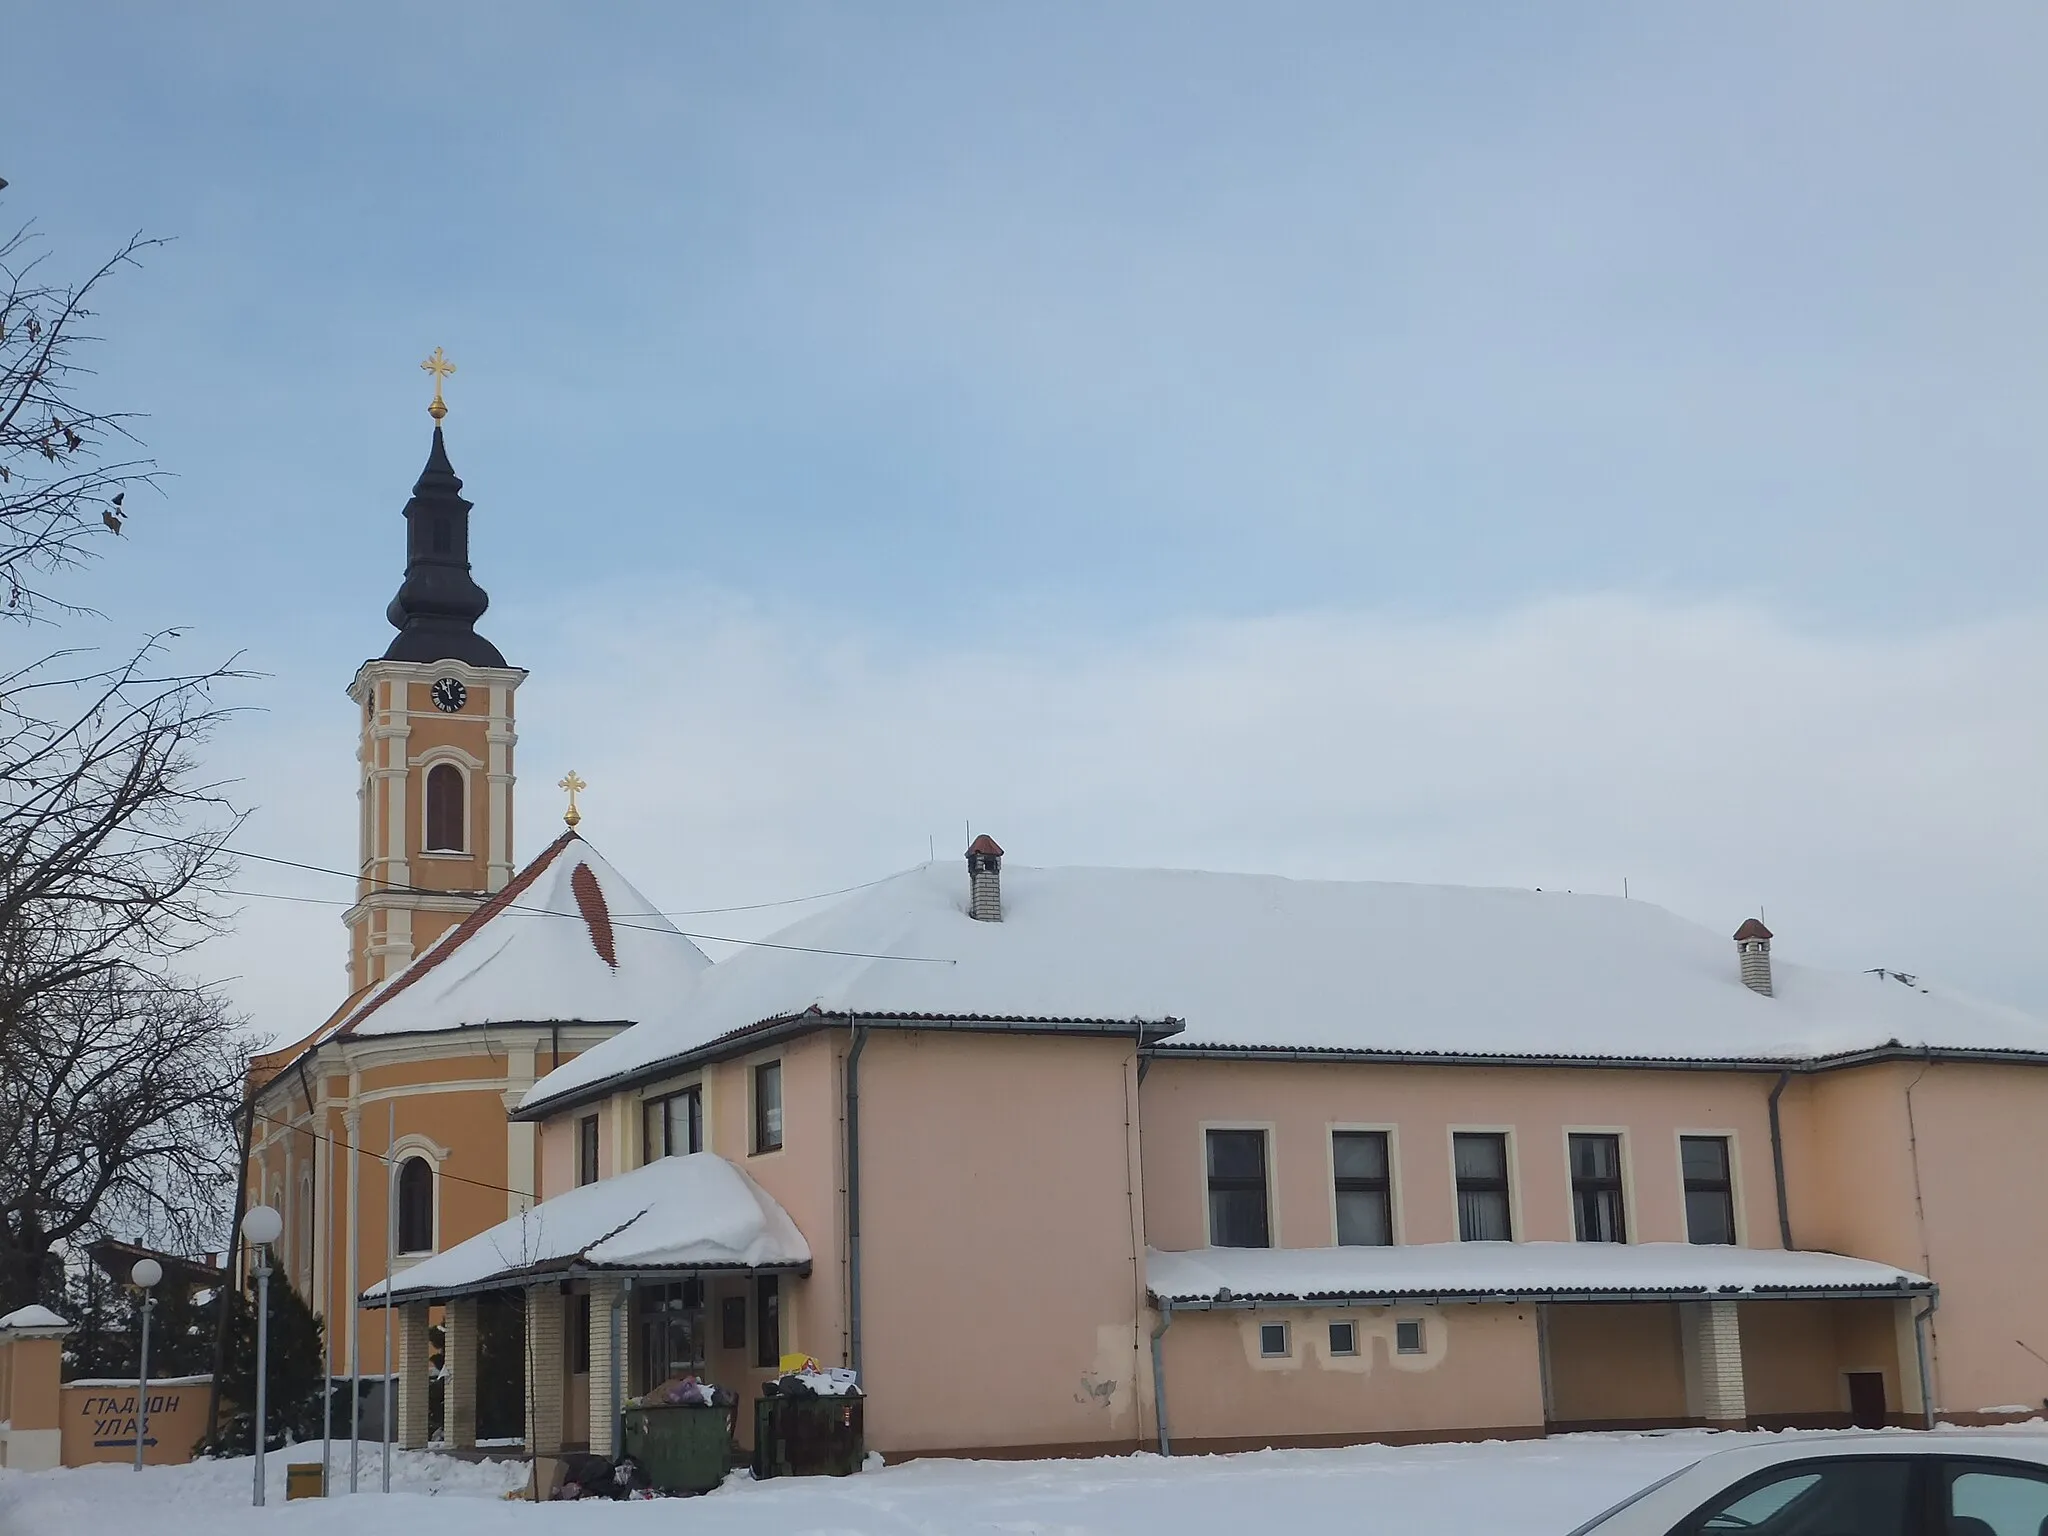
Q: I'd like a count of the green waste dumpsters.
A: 2